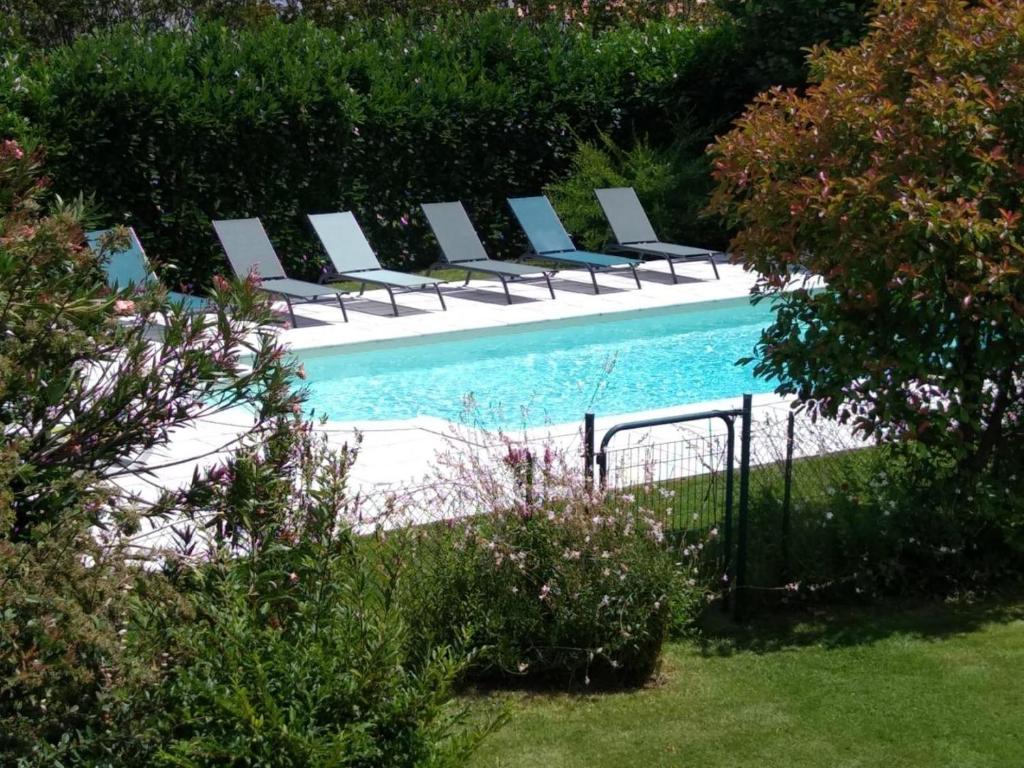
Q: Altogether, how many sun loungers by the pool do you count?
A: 6